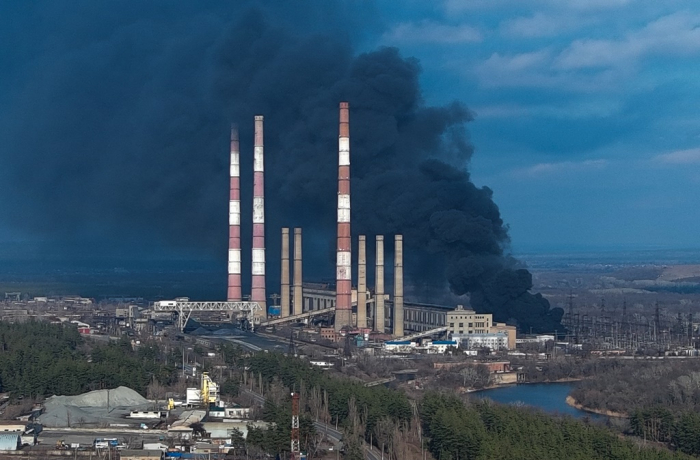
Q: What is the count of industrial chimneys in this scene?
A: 8